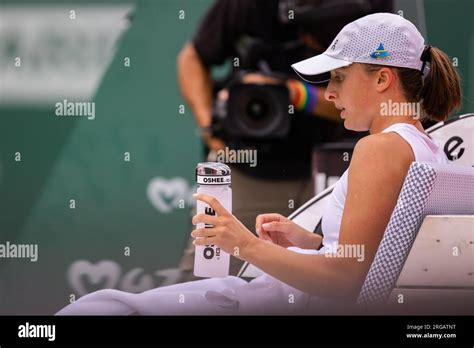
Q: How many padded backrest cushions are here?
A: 1